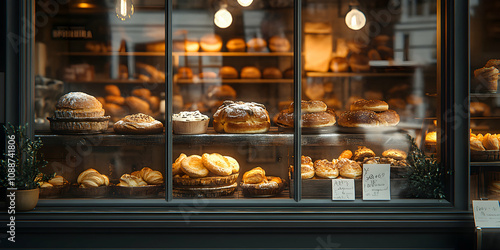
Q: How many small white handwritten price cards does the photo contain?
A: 3